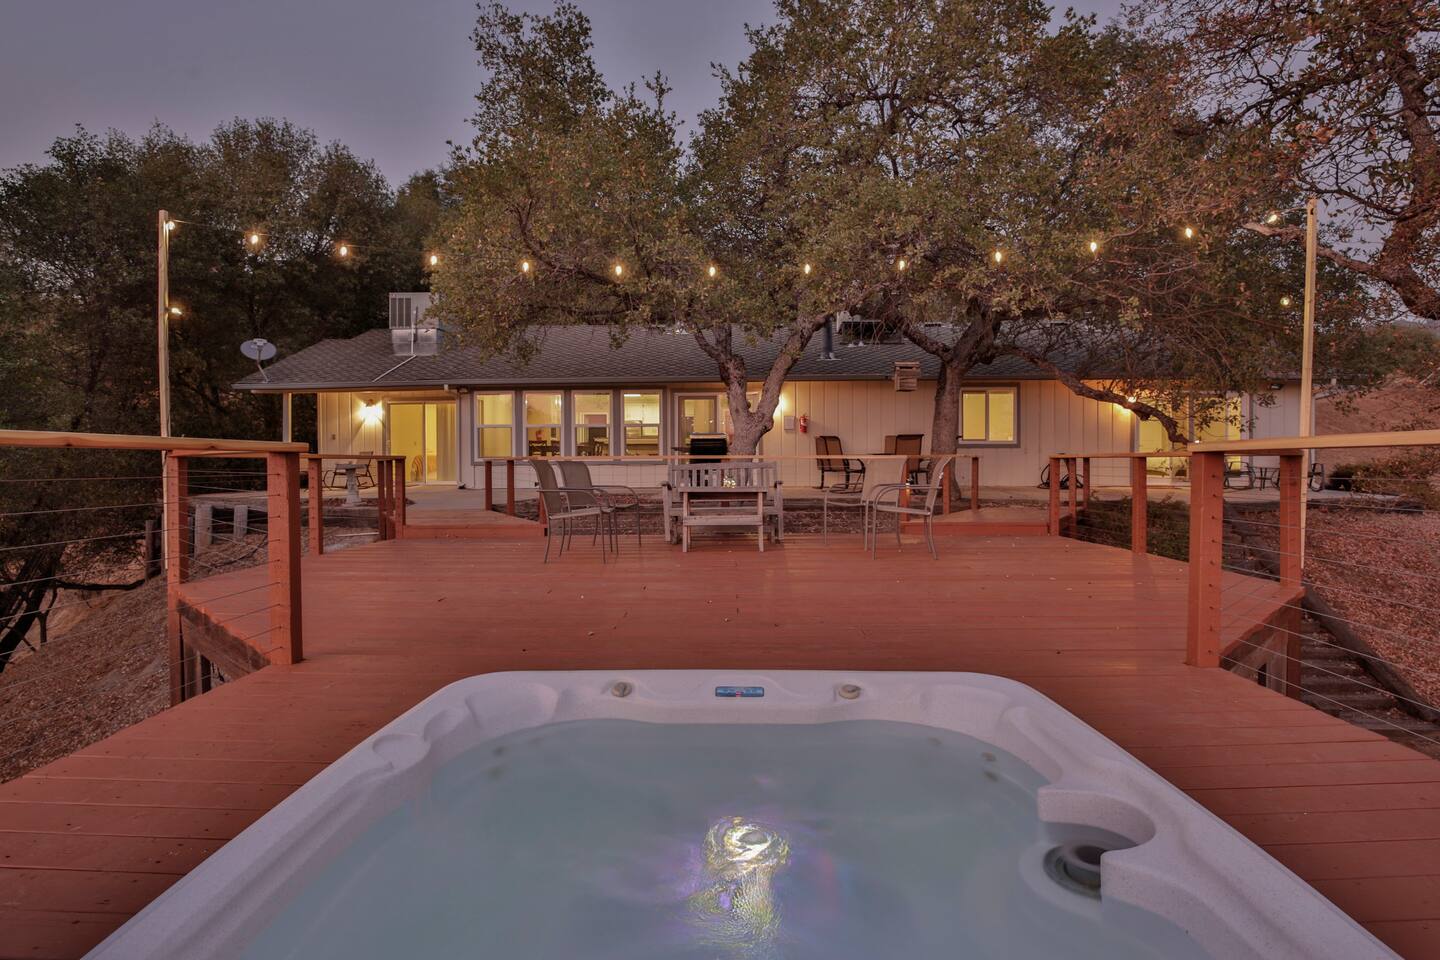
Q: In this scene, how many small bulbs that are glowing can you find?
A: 15